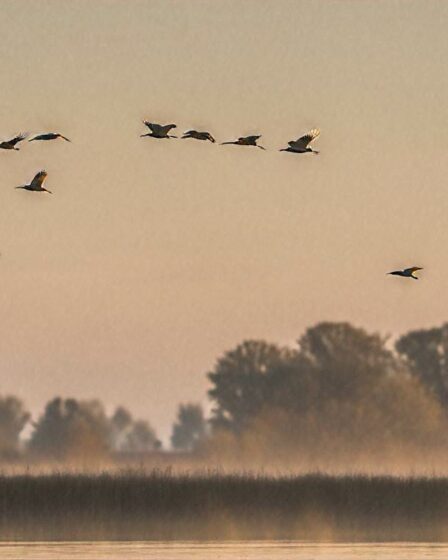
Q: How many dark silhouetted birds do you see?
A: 8